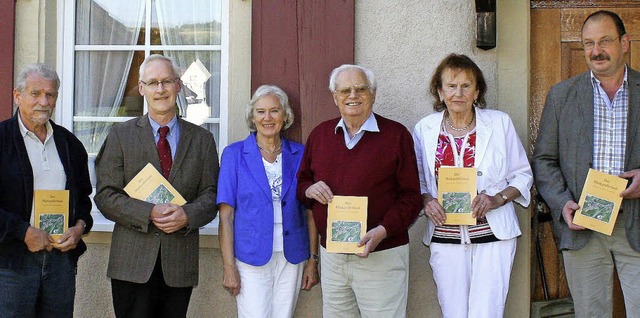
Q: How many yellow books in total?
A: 5